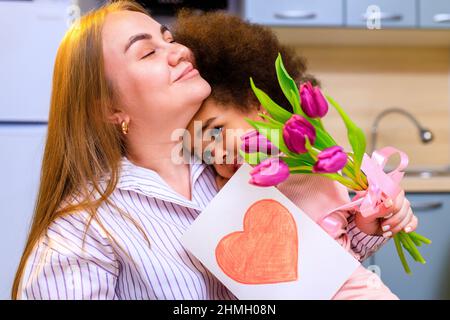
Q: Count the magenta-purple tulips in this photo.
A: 5